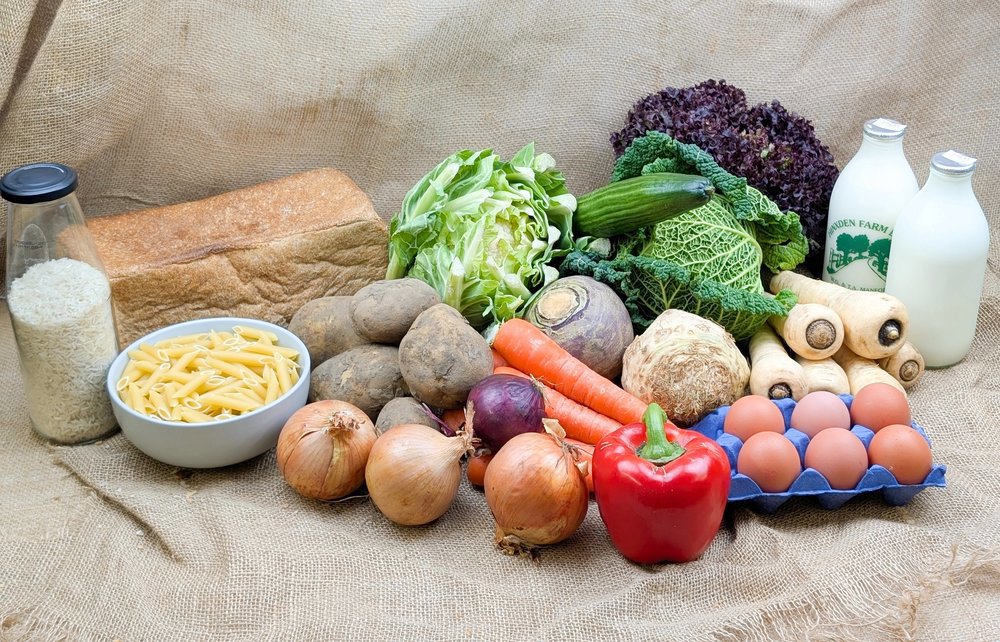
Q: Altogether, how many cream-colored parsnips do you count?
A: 6